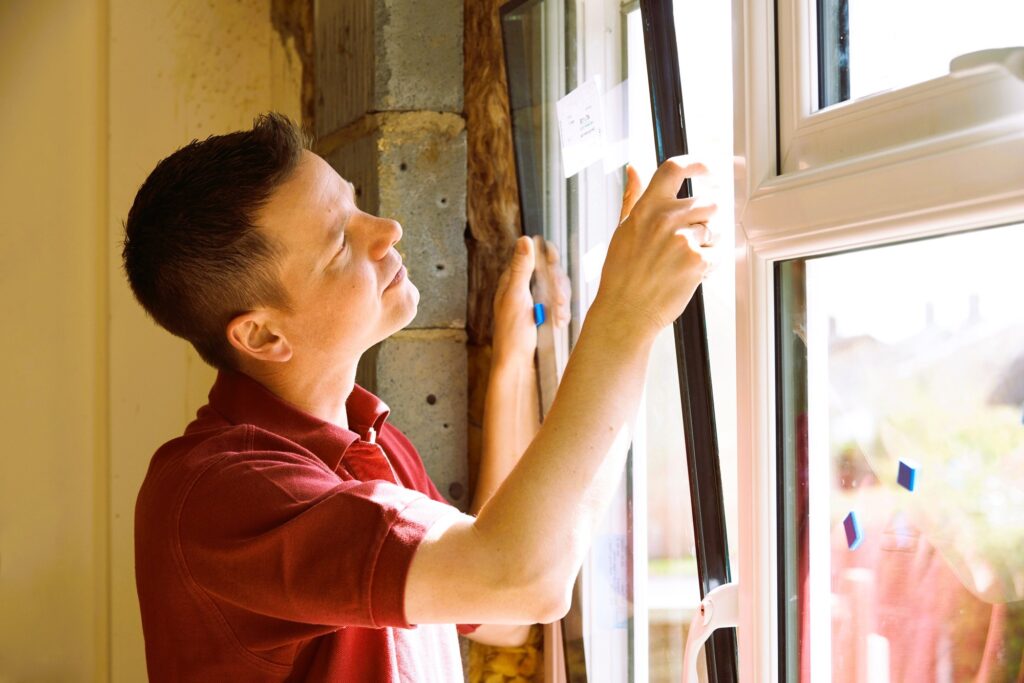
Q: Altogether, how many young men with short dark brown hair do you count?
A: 1